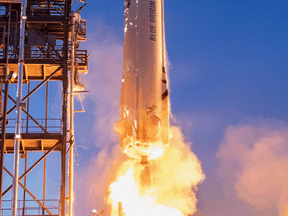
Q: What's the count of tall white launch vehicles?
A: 1